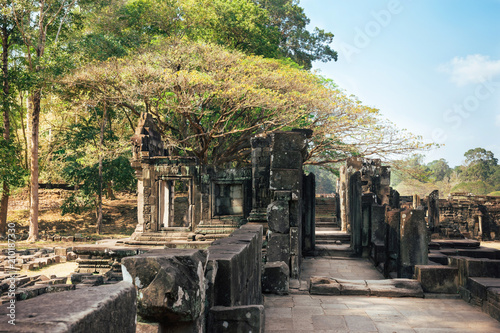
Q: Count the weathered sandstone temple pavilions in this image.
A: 1